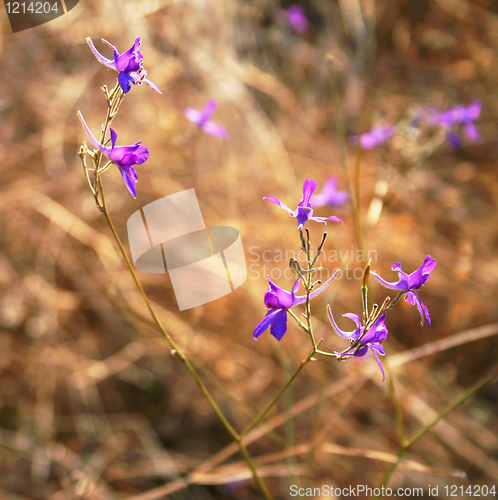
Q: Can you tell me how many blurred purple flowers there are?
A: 5